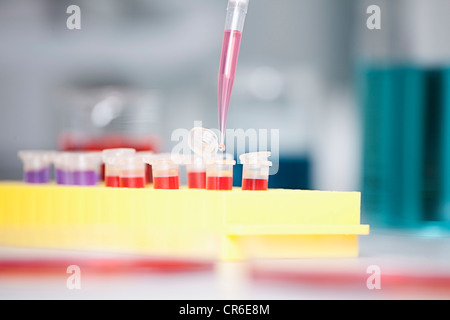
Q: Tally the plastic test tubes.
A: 9